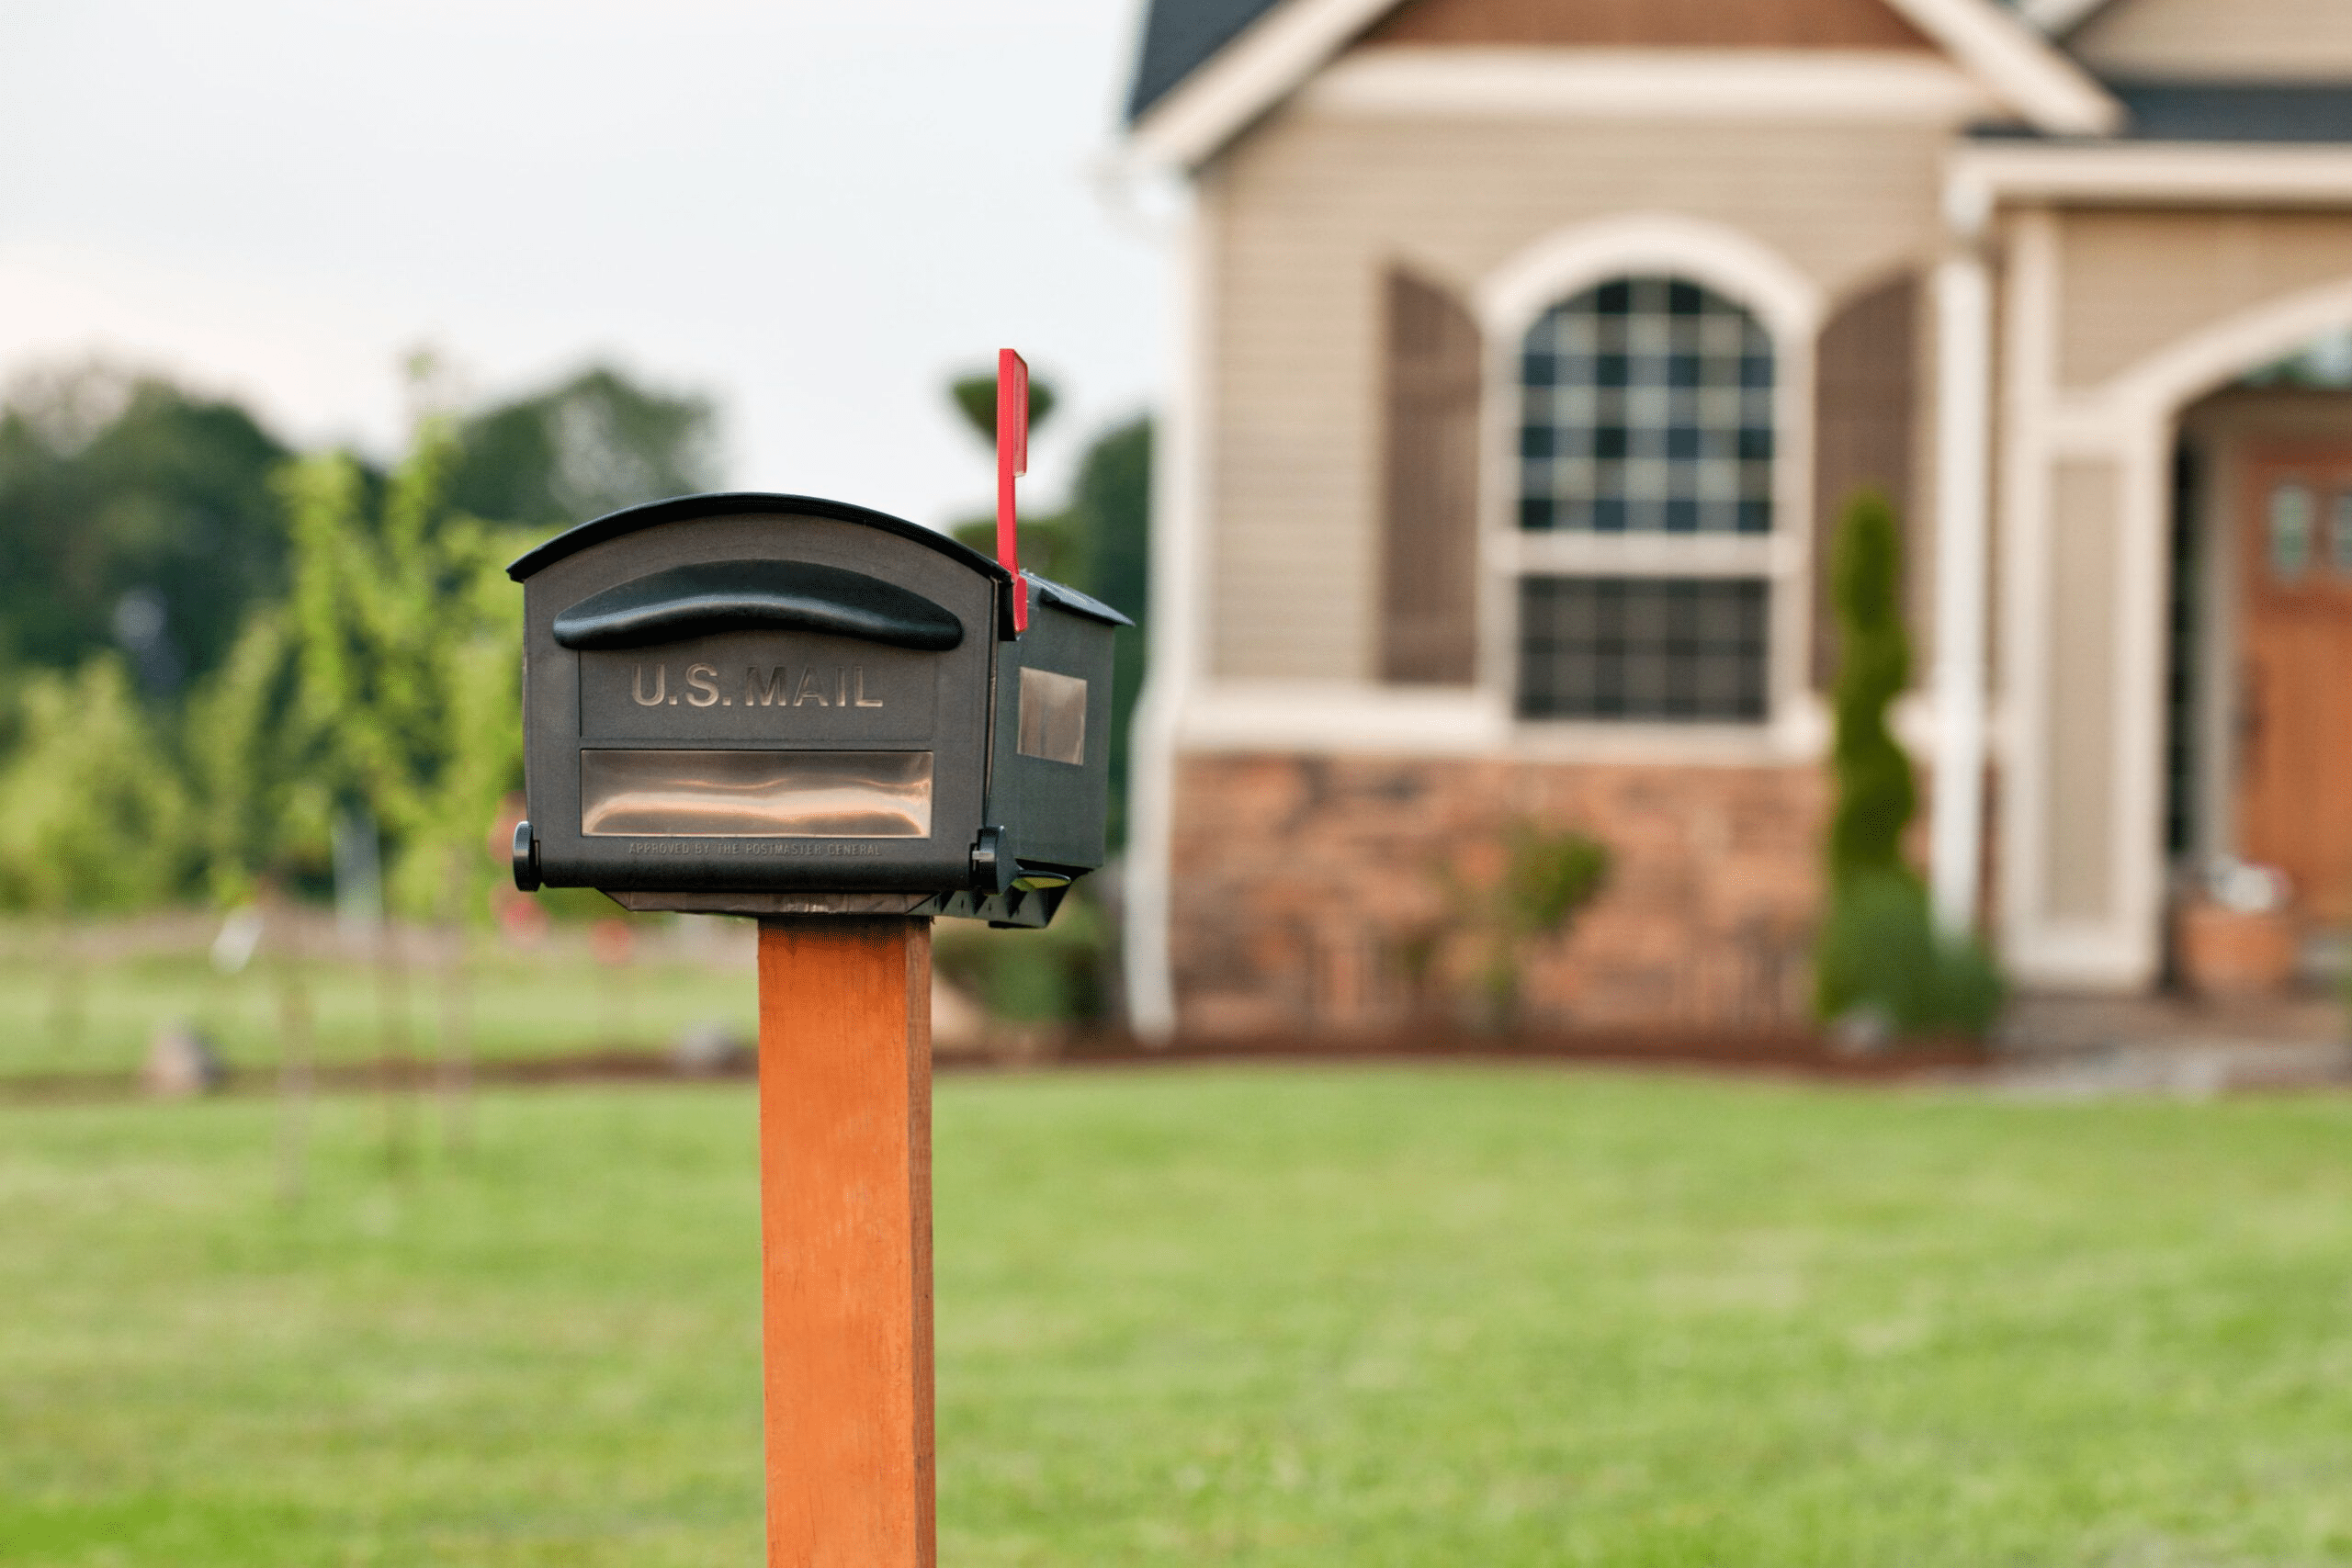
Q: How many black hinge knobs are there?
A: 2